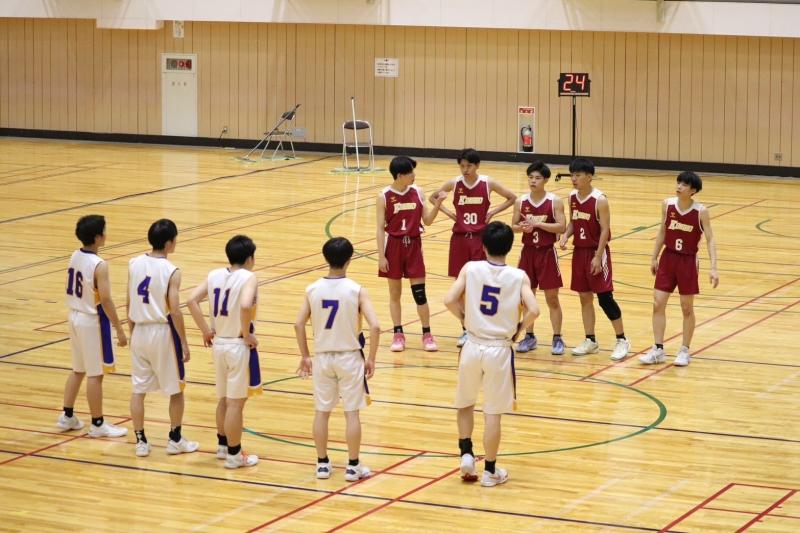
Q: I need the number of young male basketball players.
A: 10